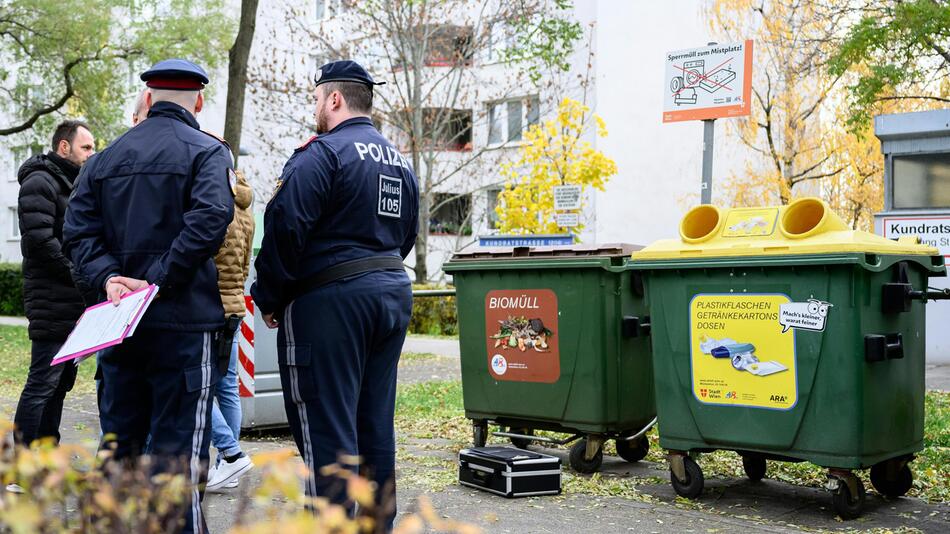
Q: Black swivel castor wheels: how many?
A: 8